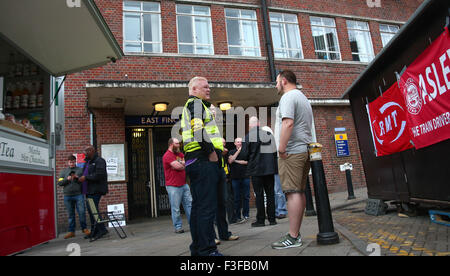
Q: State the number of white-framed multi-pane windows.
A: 7